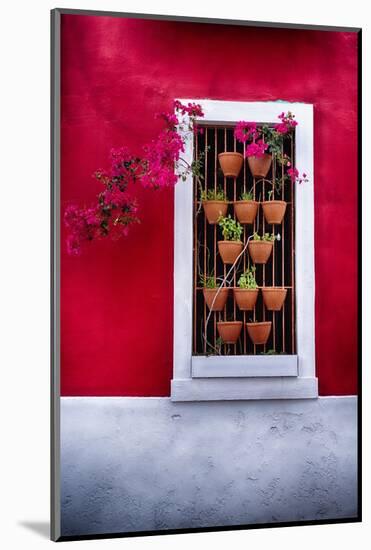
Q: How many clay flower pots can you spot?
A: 12